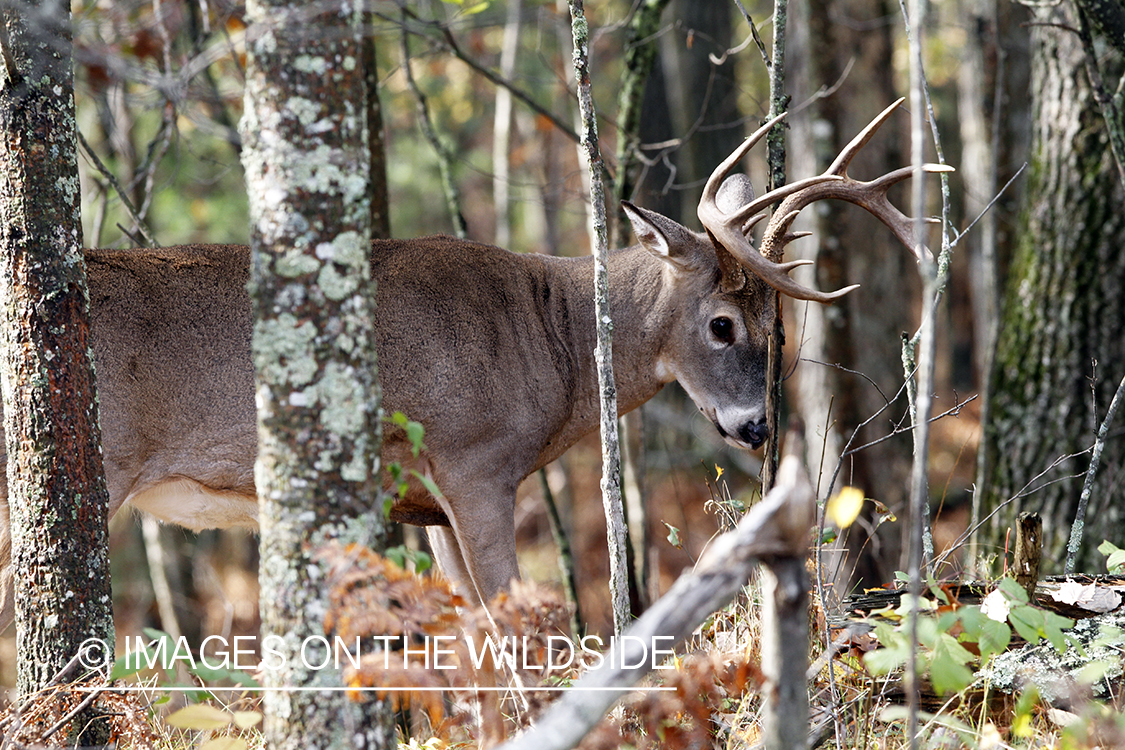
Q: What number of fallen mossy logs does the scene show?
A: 1